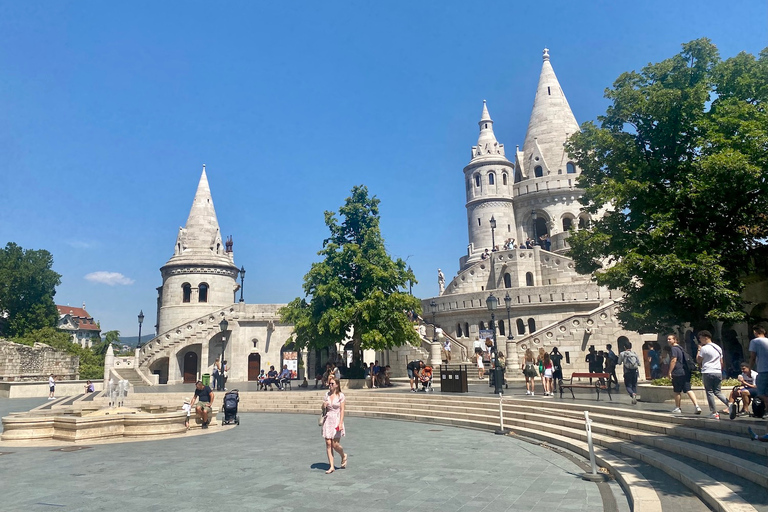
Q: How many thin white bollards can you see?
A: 2